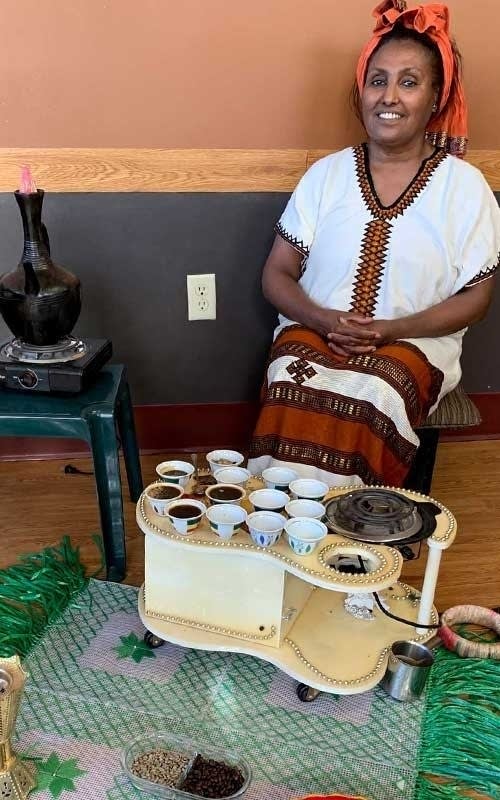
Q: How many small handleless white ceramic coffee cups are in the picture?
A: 13